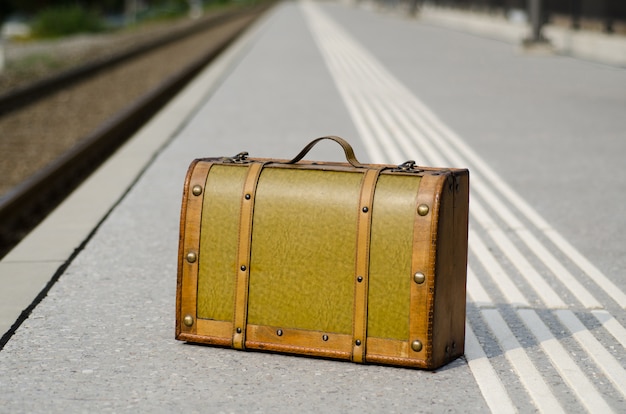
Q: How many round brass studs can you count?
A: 6